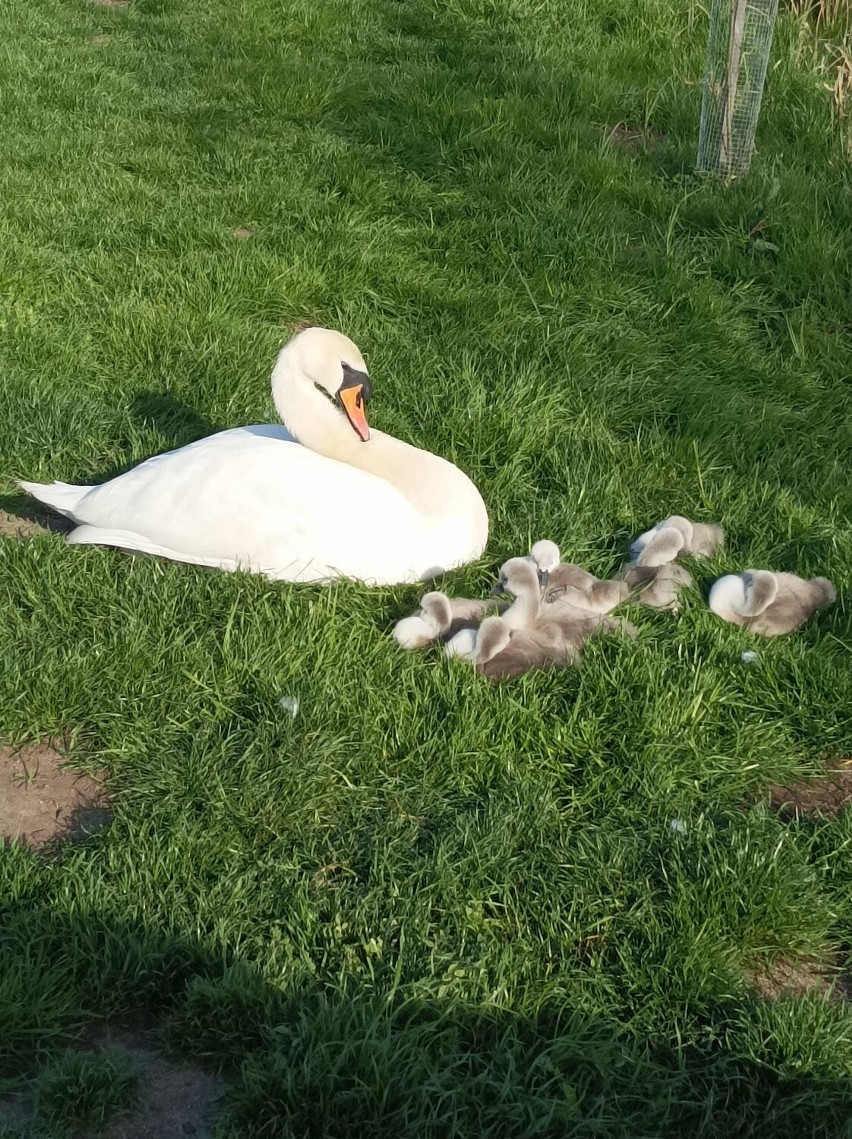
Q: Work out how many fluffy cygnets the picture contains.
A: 7